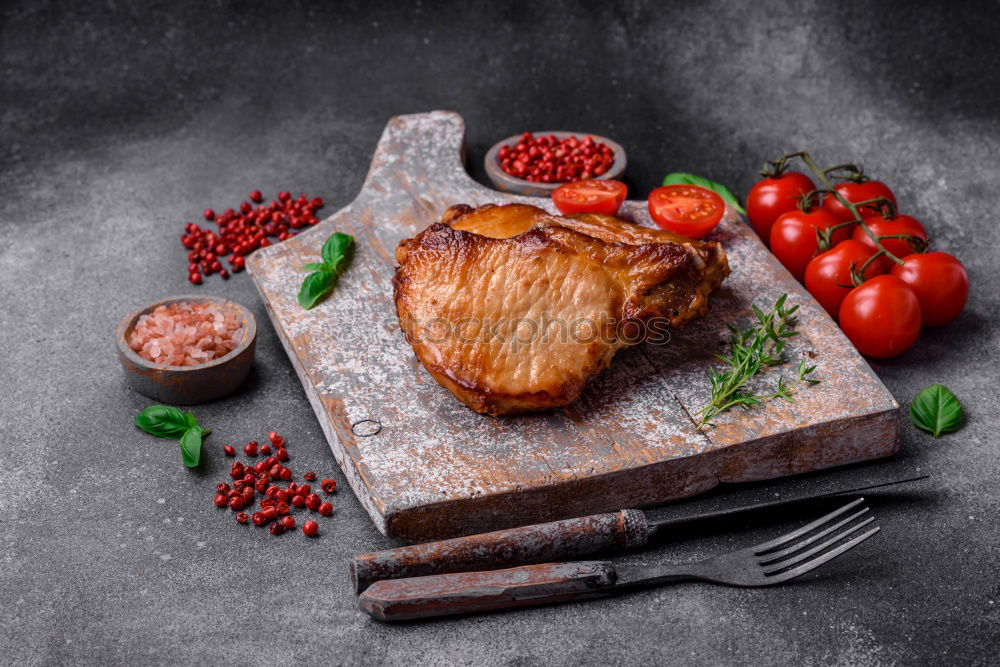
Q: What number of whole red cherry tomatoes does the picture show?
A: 7